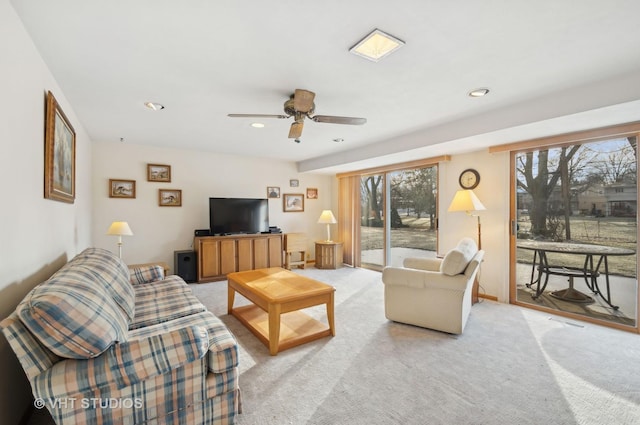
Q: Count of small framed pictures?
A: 7